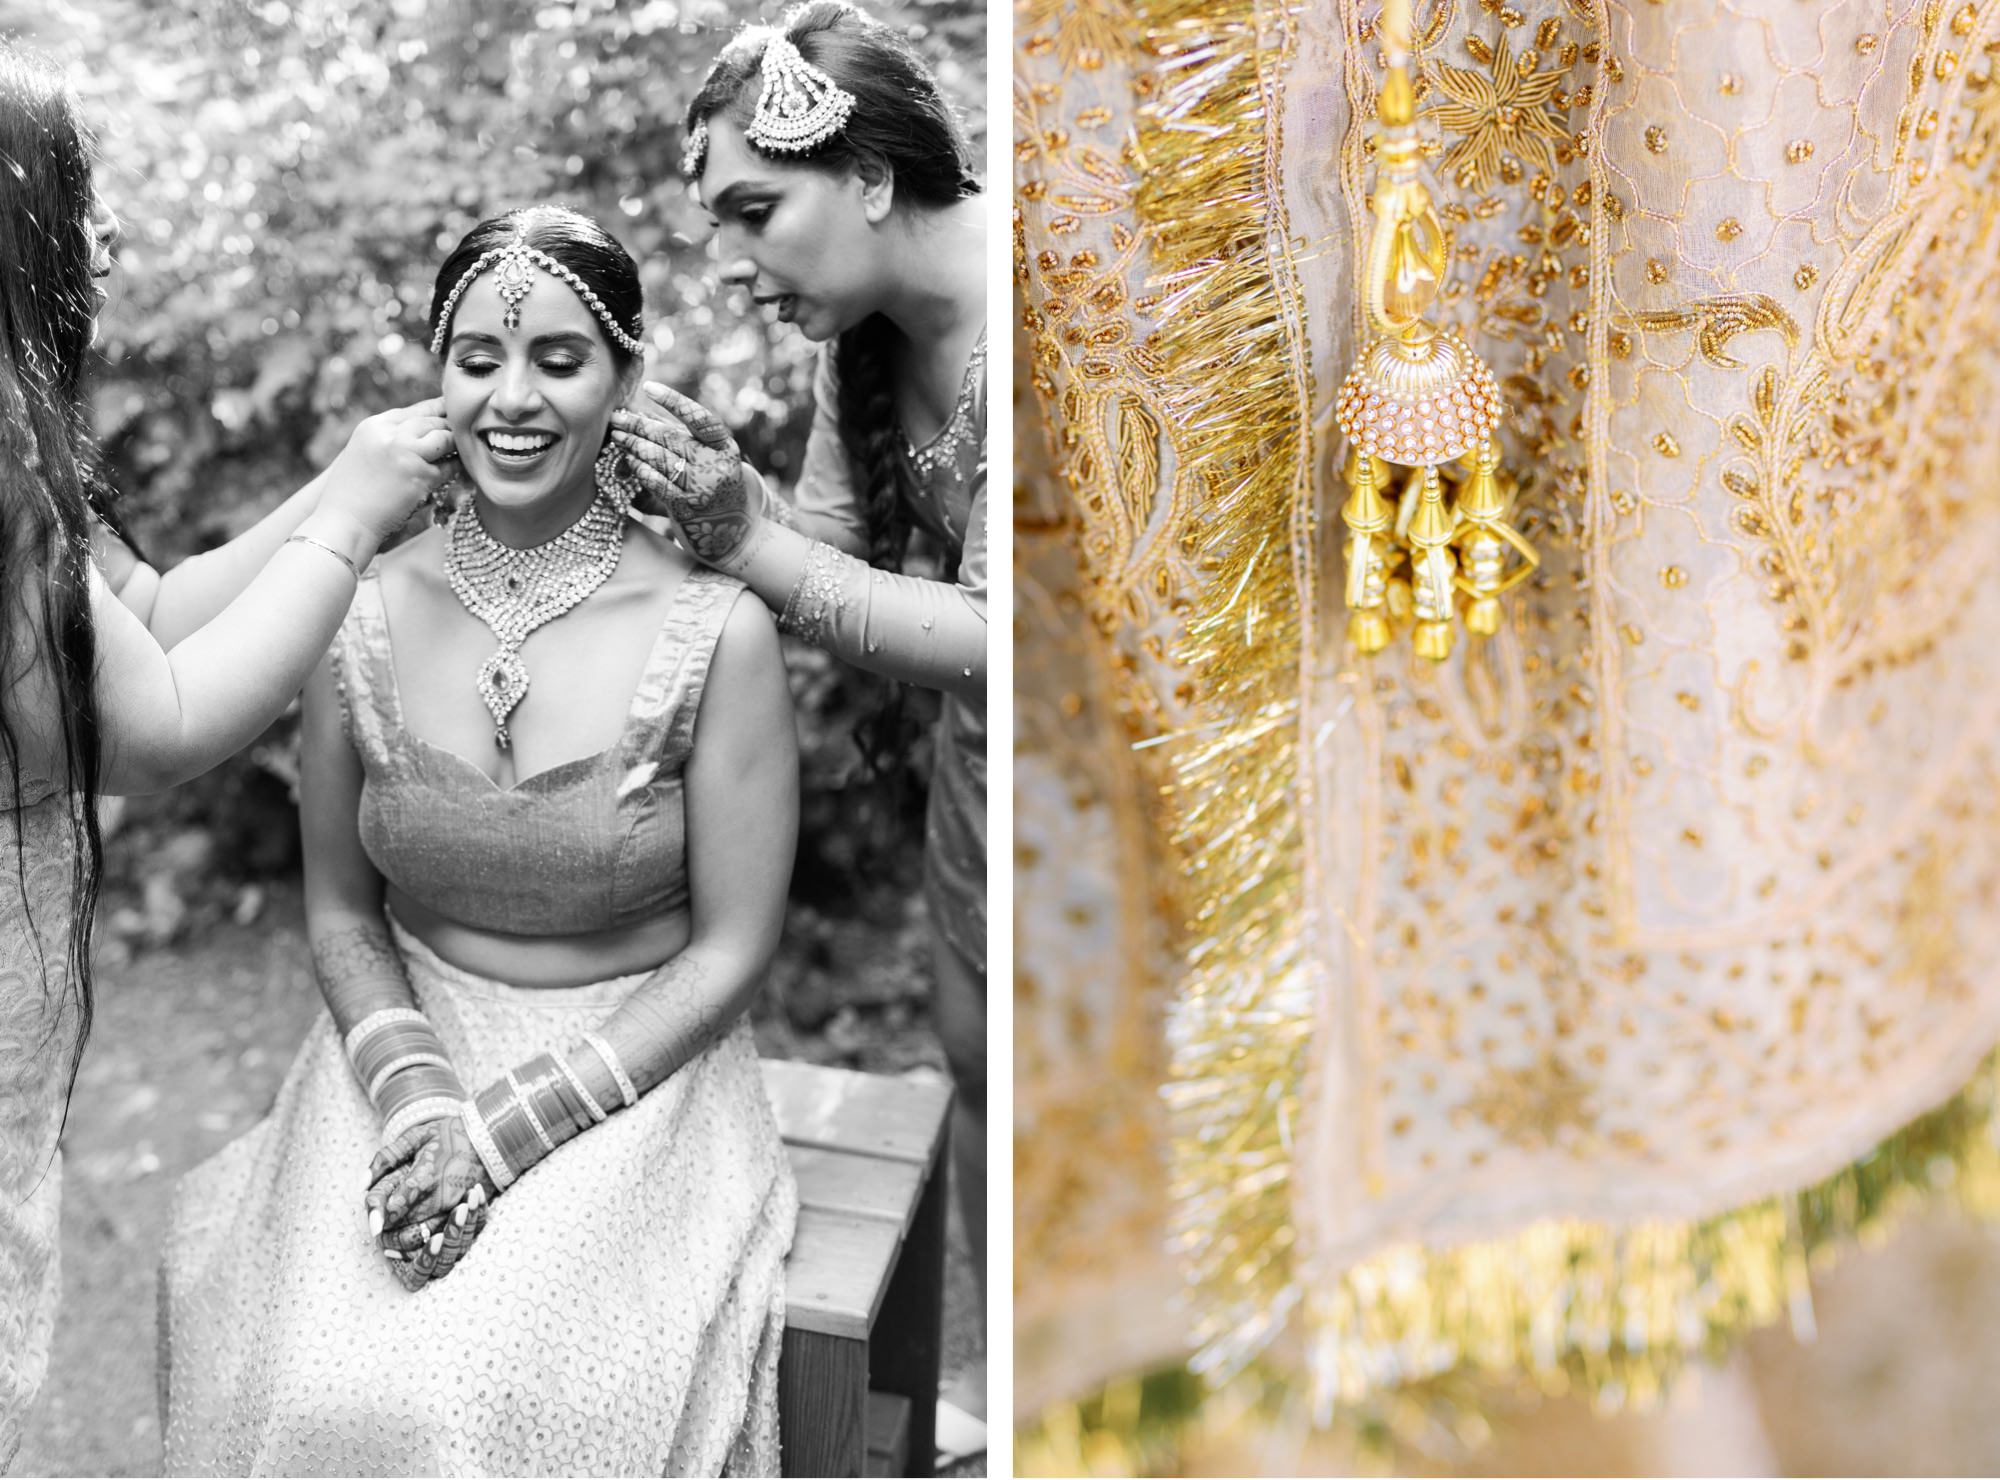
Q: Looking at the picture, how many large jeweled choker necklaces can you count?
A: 1